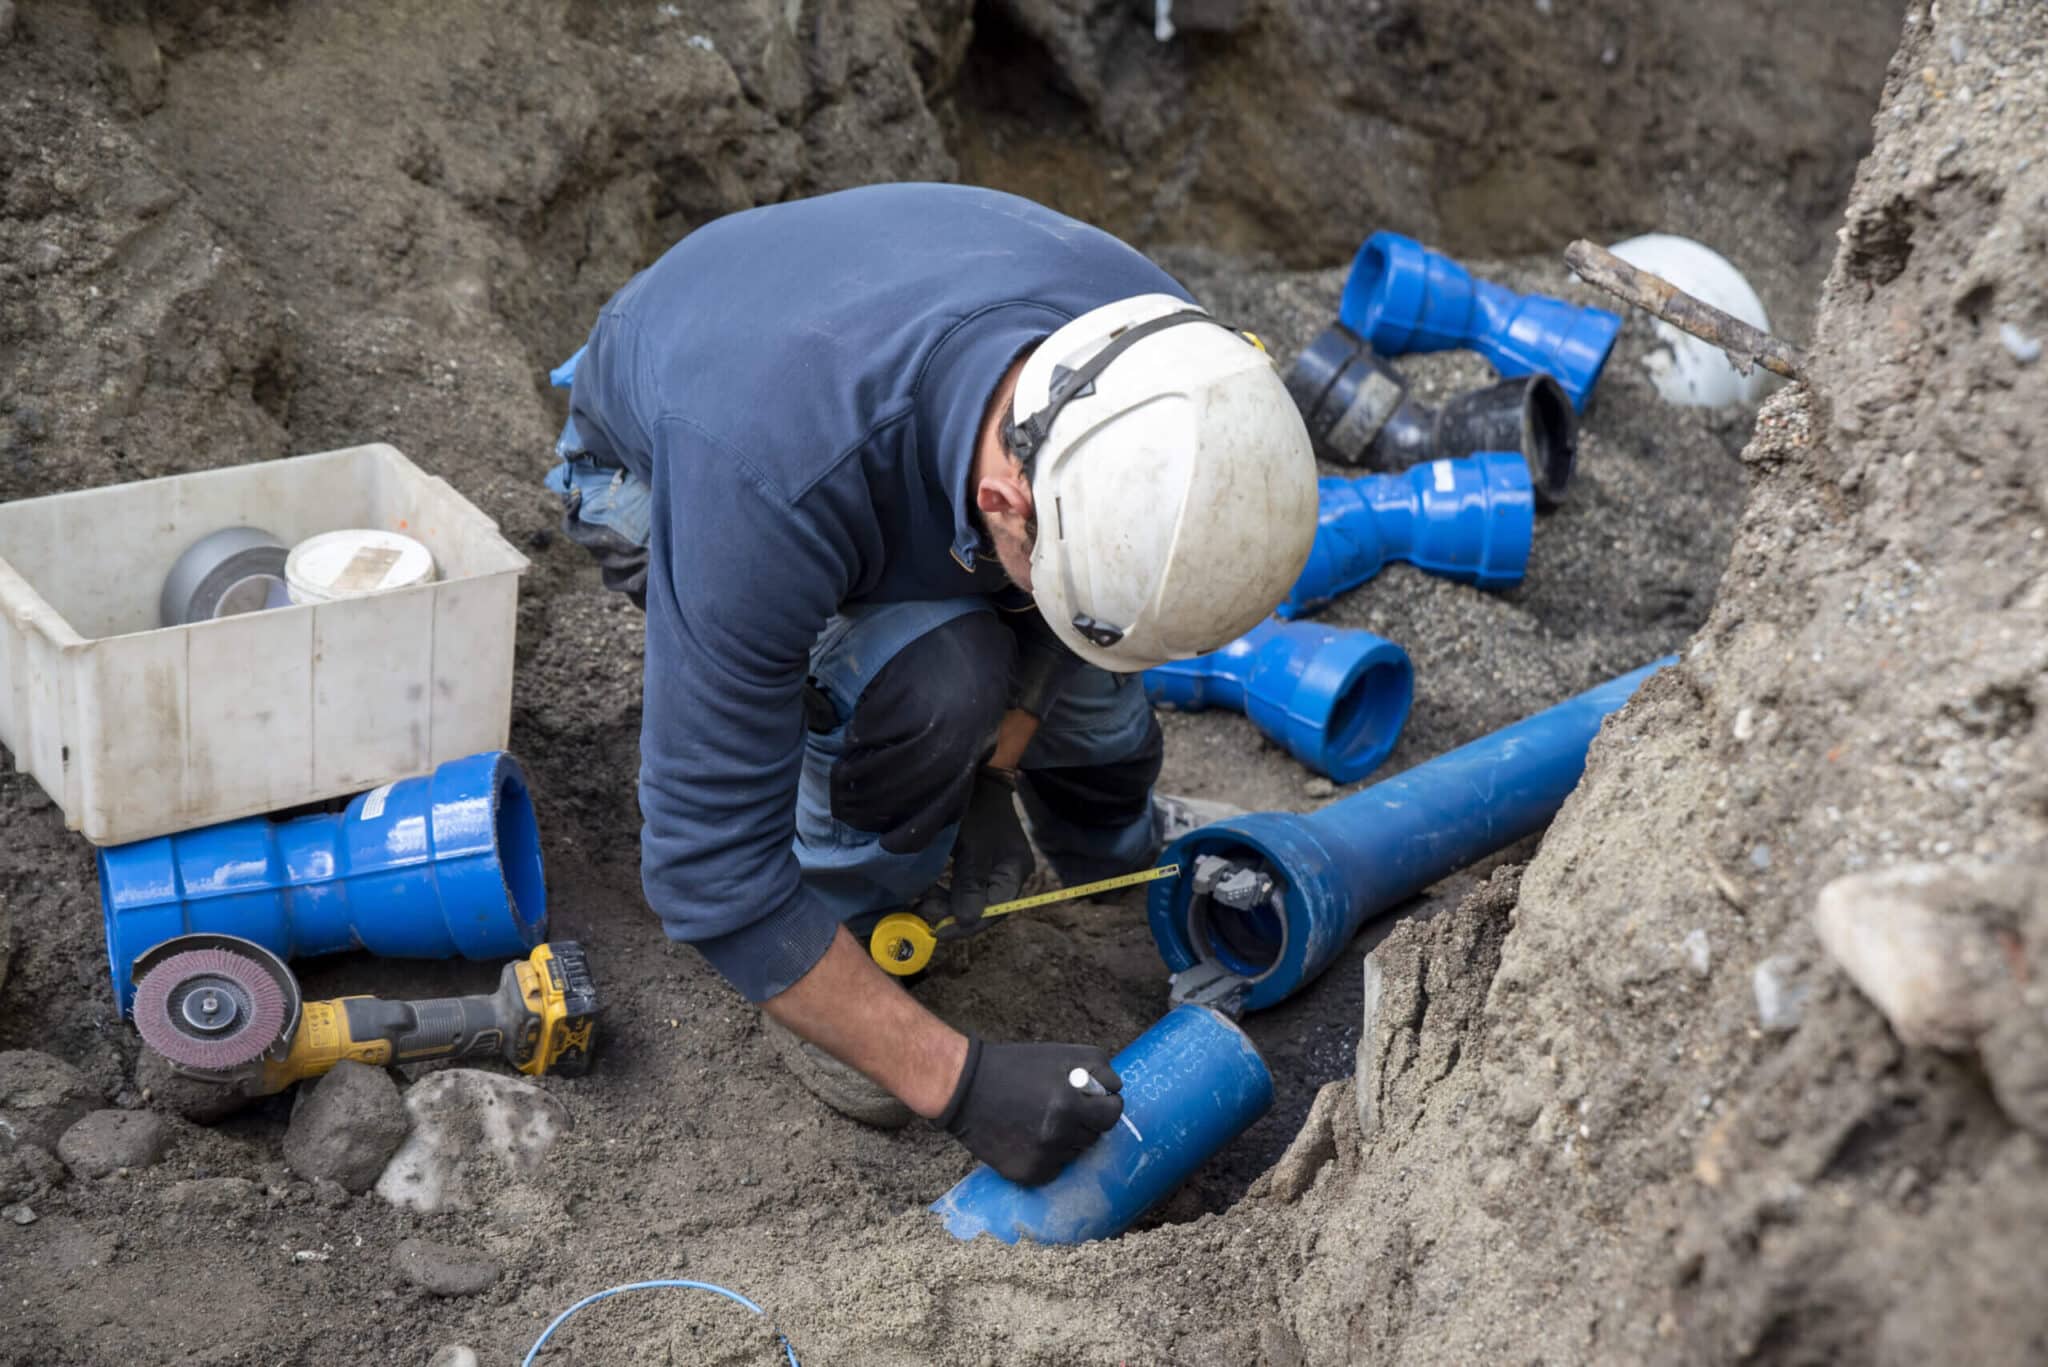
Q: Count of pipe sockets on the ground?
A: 5